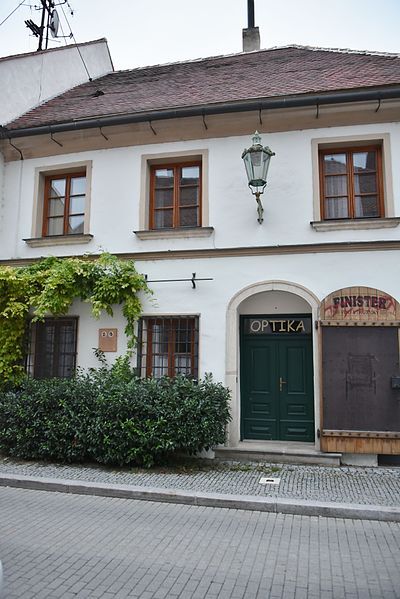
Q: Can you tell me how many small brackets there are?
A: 8